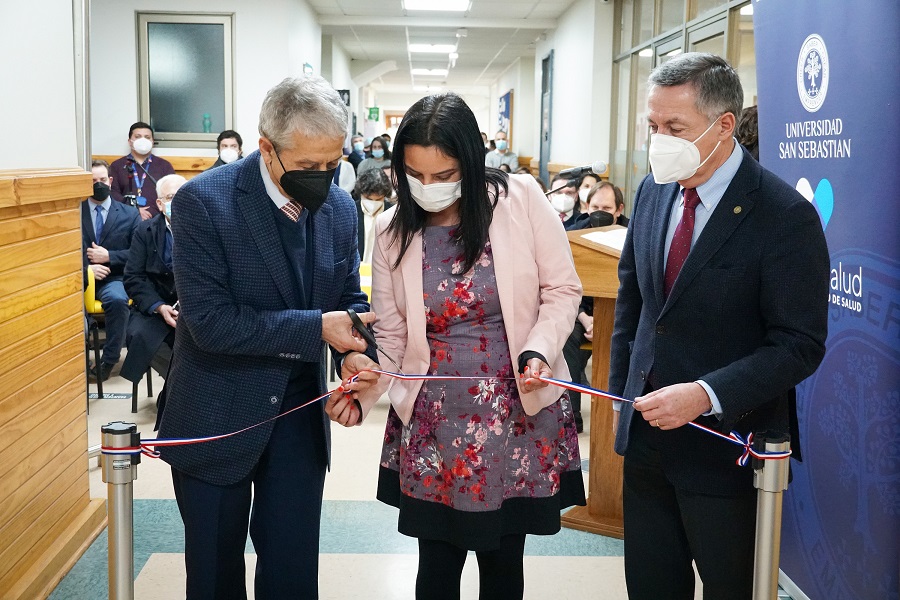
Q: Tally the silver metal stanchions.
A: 2